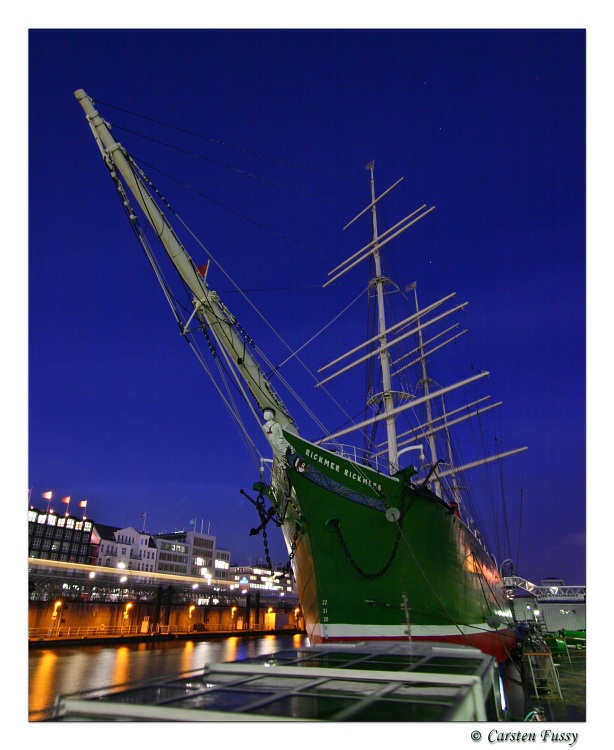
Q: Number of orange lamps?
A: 6